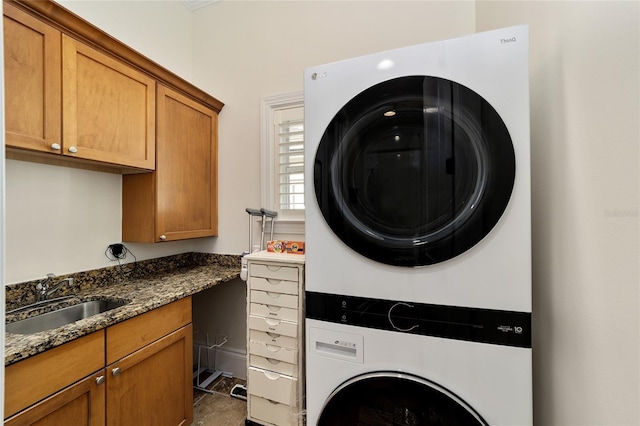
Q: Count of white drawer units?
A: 1